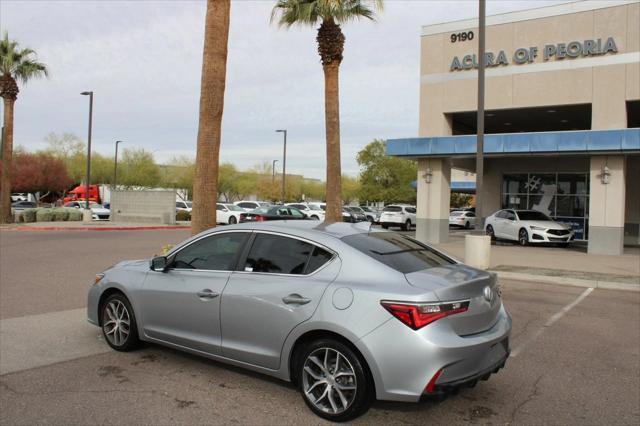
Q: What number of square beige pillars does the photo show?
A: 2